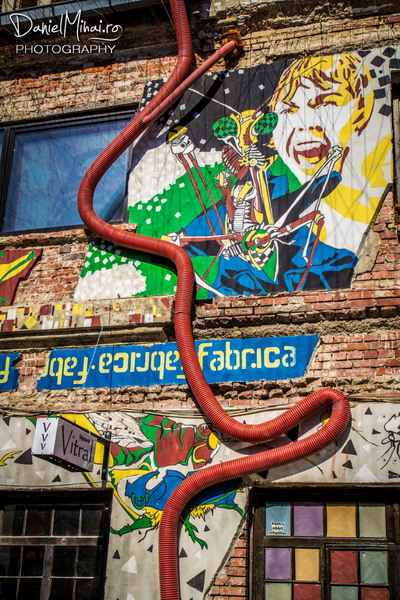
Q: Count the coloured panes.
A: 12